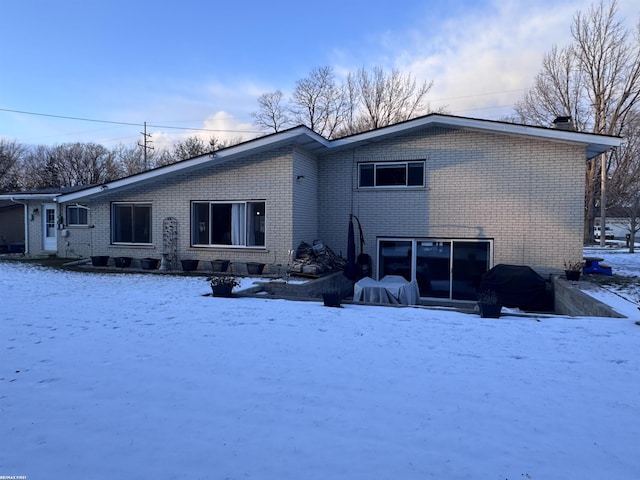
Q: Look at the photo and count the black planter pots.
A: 10